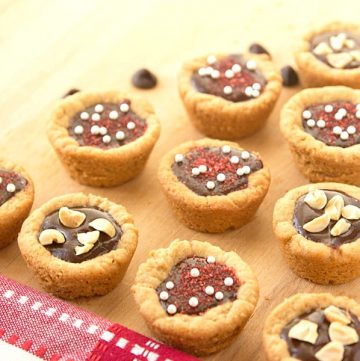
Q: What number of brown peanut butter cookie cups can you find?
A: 10